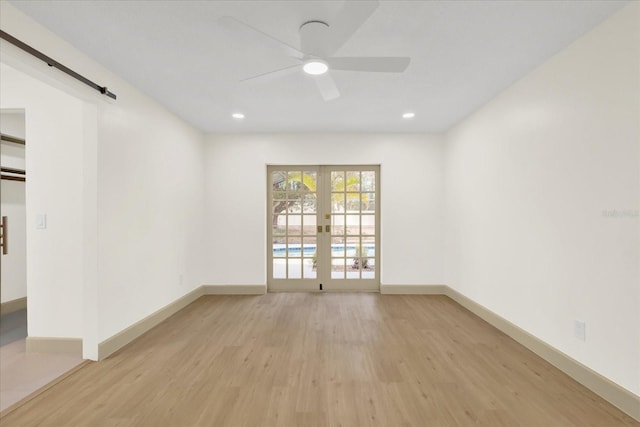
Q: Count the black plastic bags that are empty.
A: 0